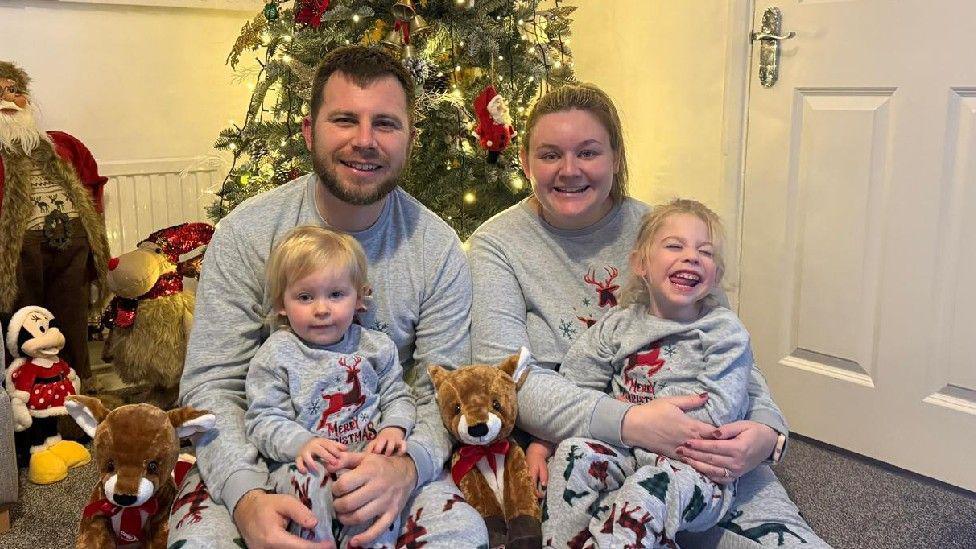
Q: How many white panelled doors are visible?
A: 1